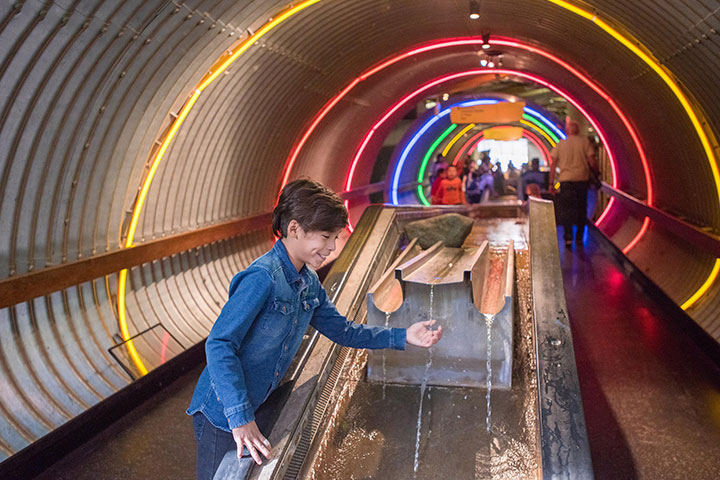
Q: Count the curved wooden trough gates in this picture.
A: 2